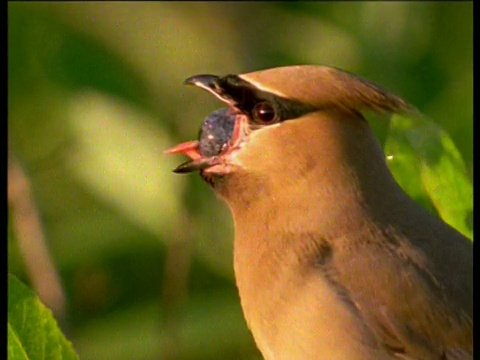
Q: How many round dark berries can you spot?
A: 1